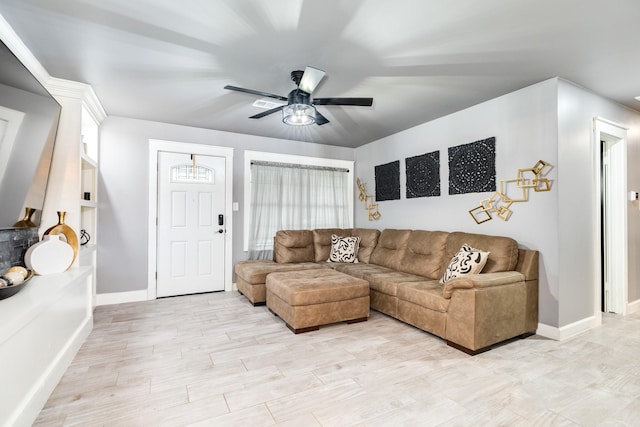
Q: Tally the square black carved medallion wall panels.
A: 3